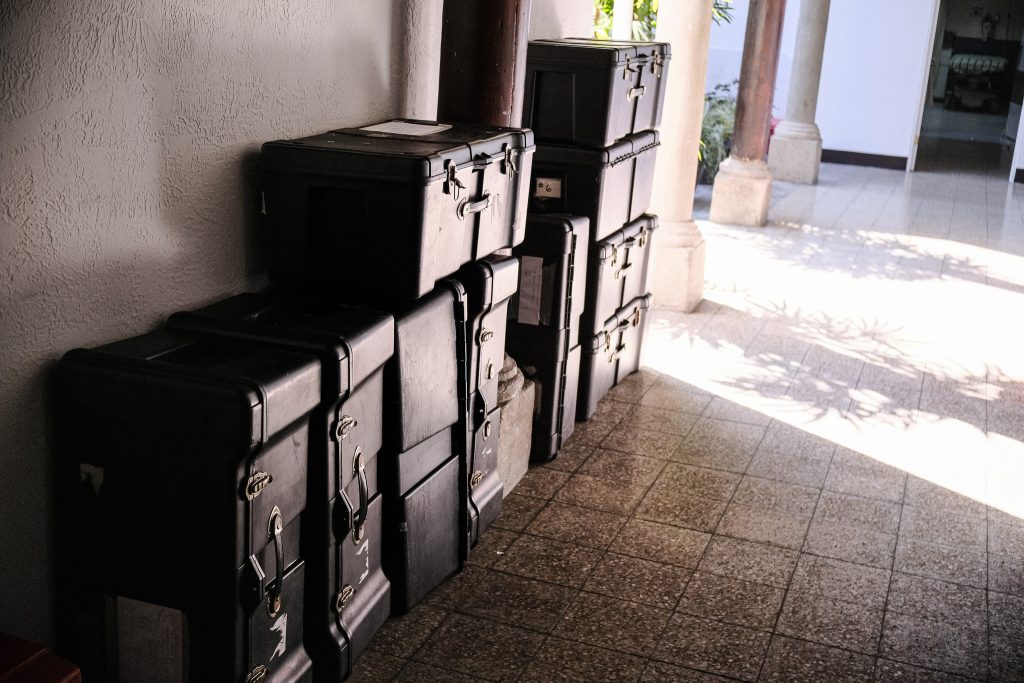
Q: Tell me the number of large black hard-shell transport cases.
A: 10